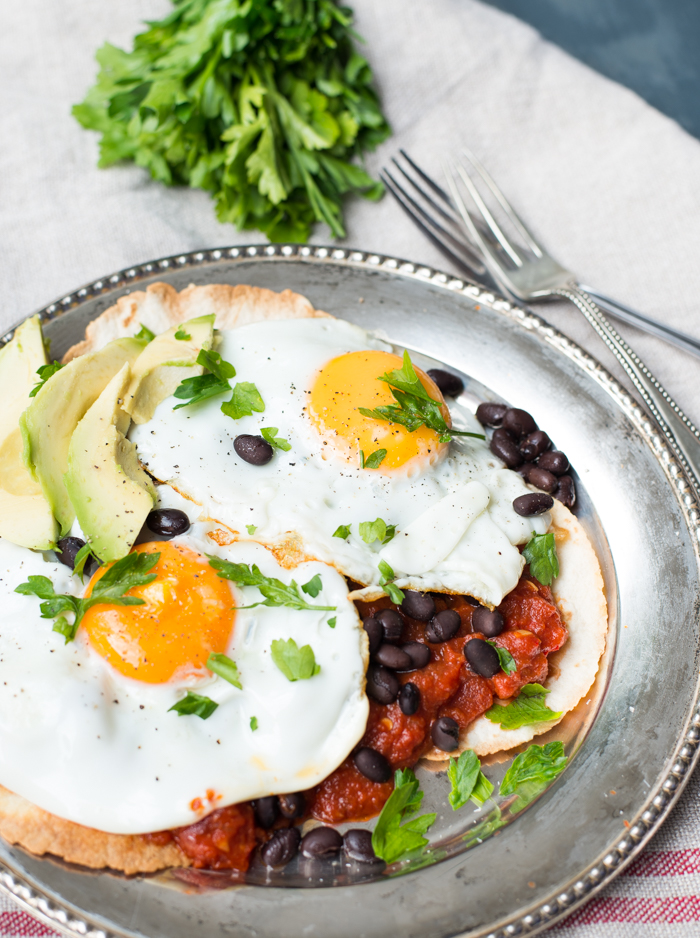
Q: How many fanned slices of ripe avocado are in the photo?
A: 4